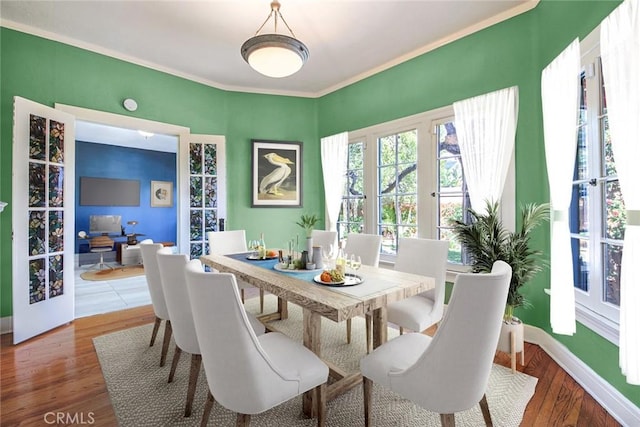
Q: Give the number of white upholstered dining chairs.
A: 8